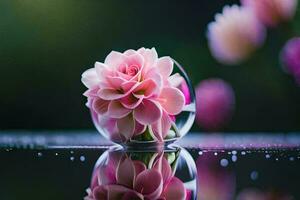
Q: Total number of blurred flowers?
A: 4